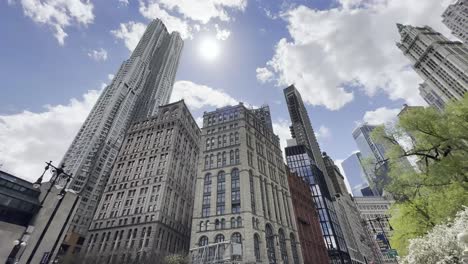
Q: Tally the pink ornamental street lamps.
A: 0